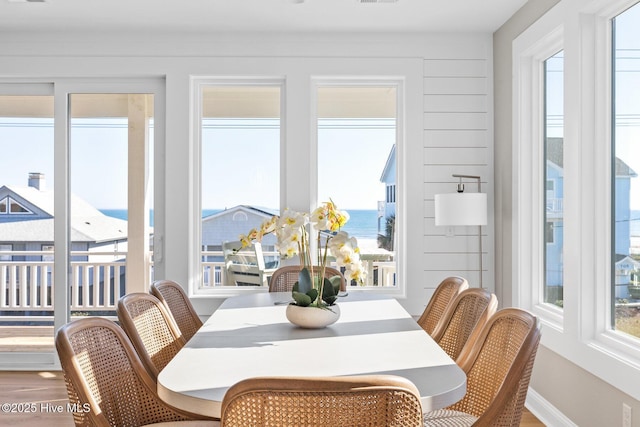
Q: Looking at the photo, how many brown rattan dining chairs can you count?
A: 8